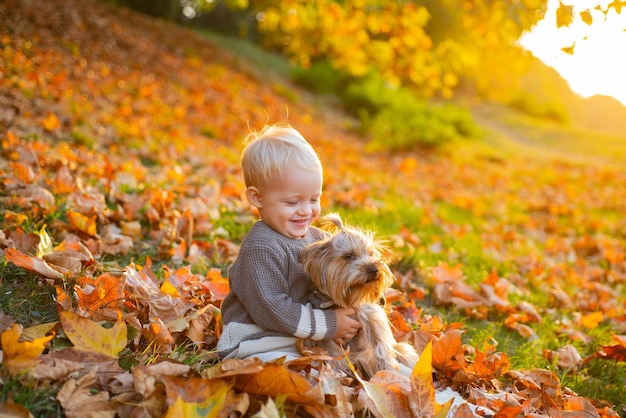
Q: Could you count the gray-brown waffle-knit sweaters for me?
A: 1